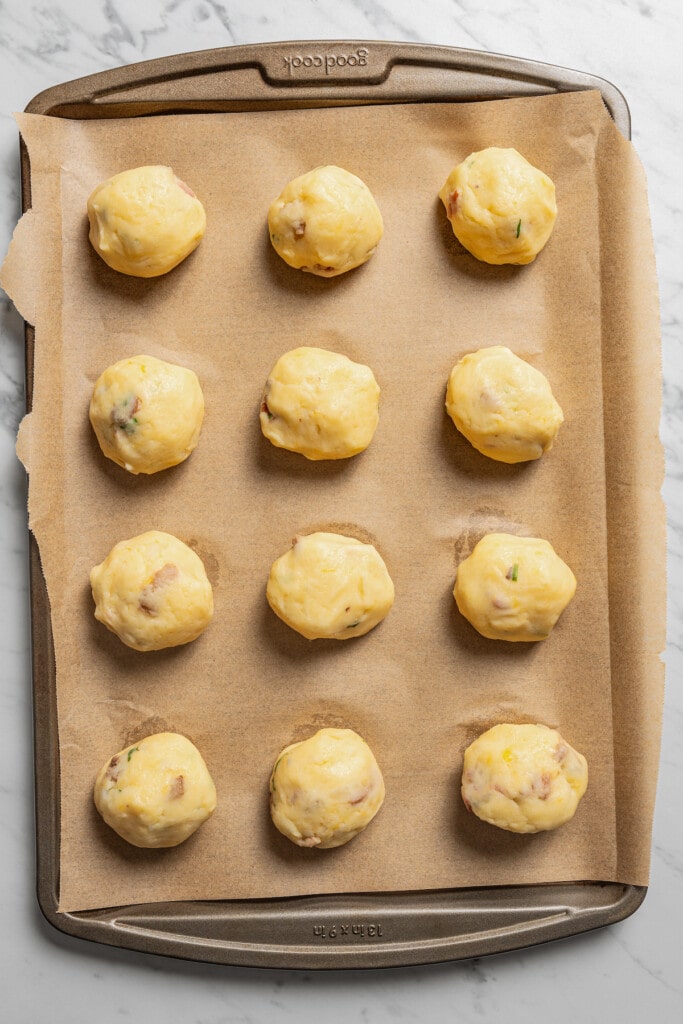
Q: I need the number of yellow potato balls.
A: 12